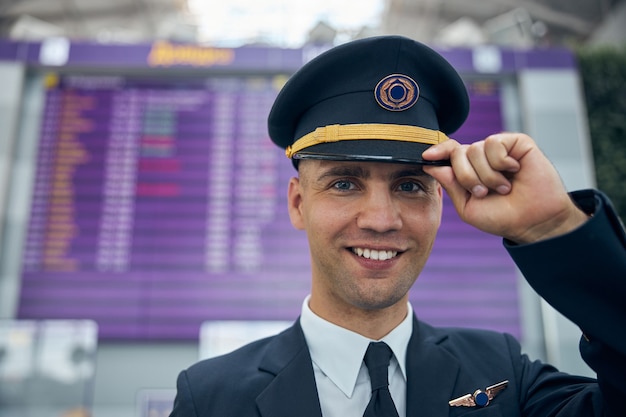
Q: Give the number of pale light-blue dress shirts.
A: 1